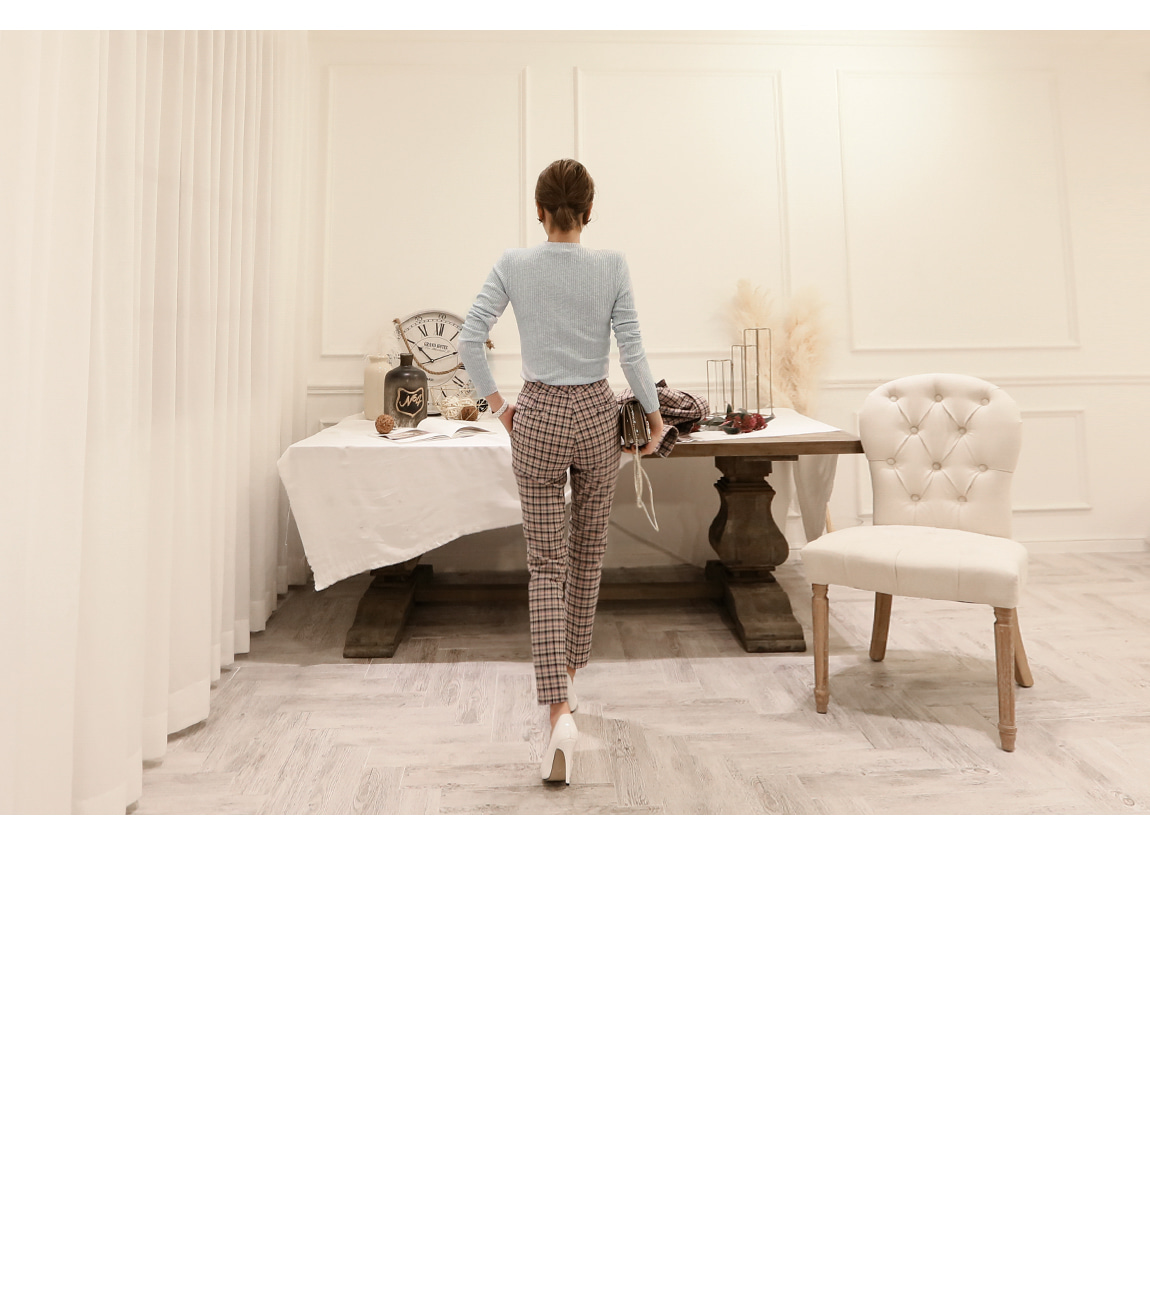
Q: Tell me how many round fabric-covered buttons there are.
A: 10